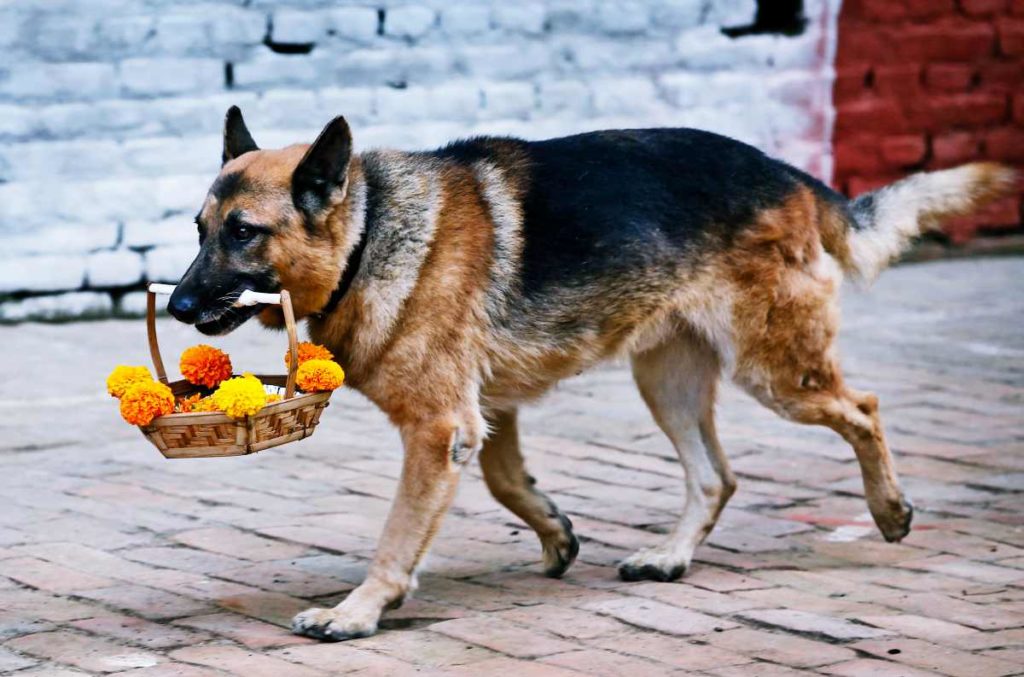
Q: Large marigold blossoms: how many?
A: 6